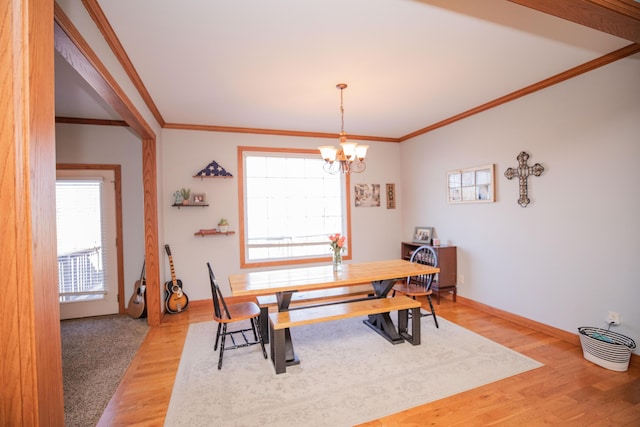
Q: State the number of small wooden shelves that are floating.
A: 3